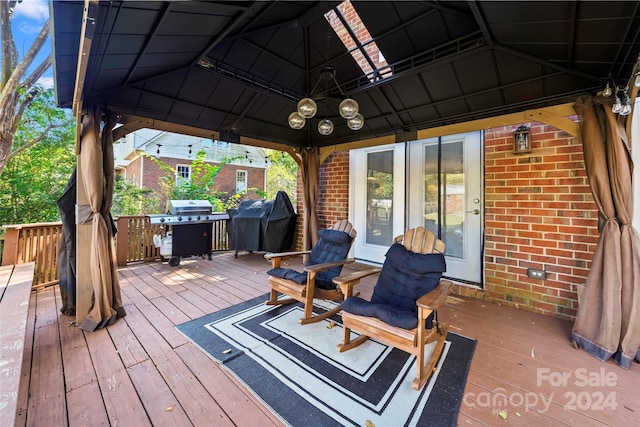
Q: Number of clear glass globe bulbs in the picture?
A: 5